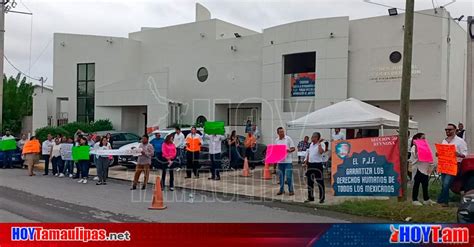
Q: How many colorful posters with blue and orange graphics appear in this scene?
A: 2